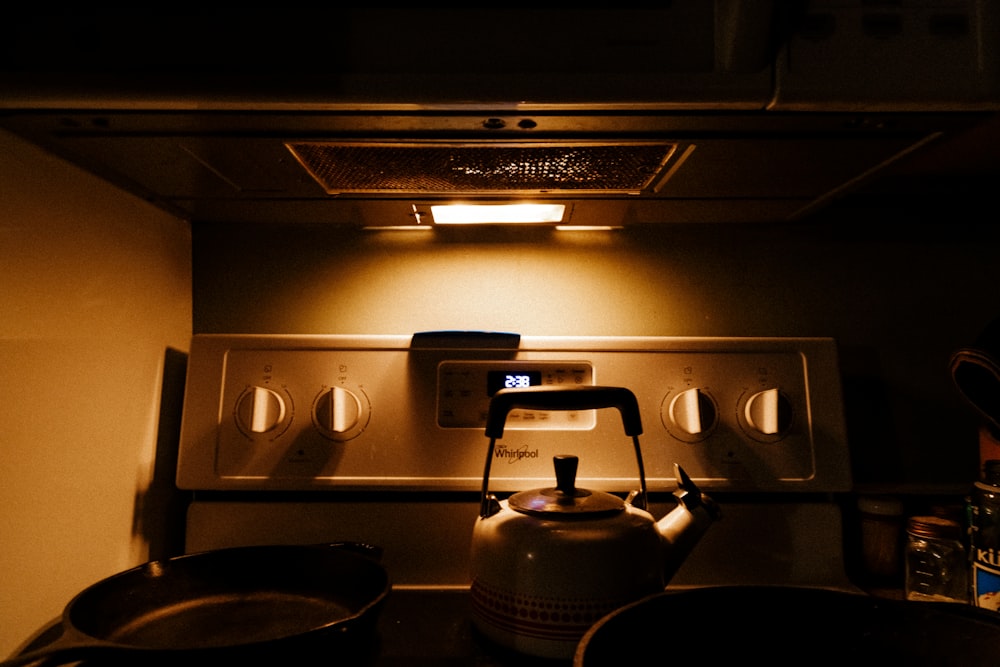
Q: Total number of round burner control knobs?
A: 4